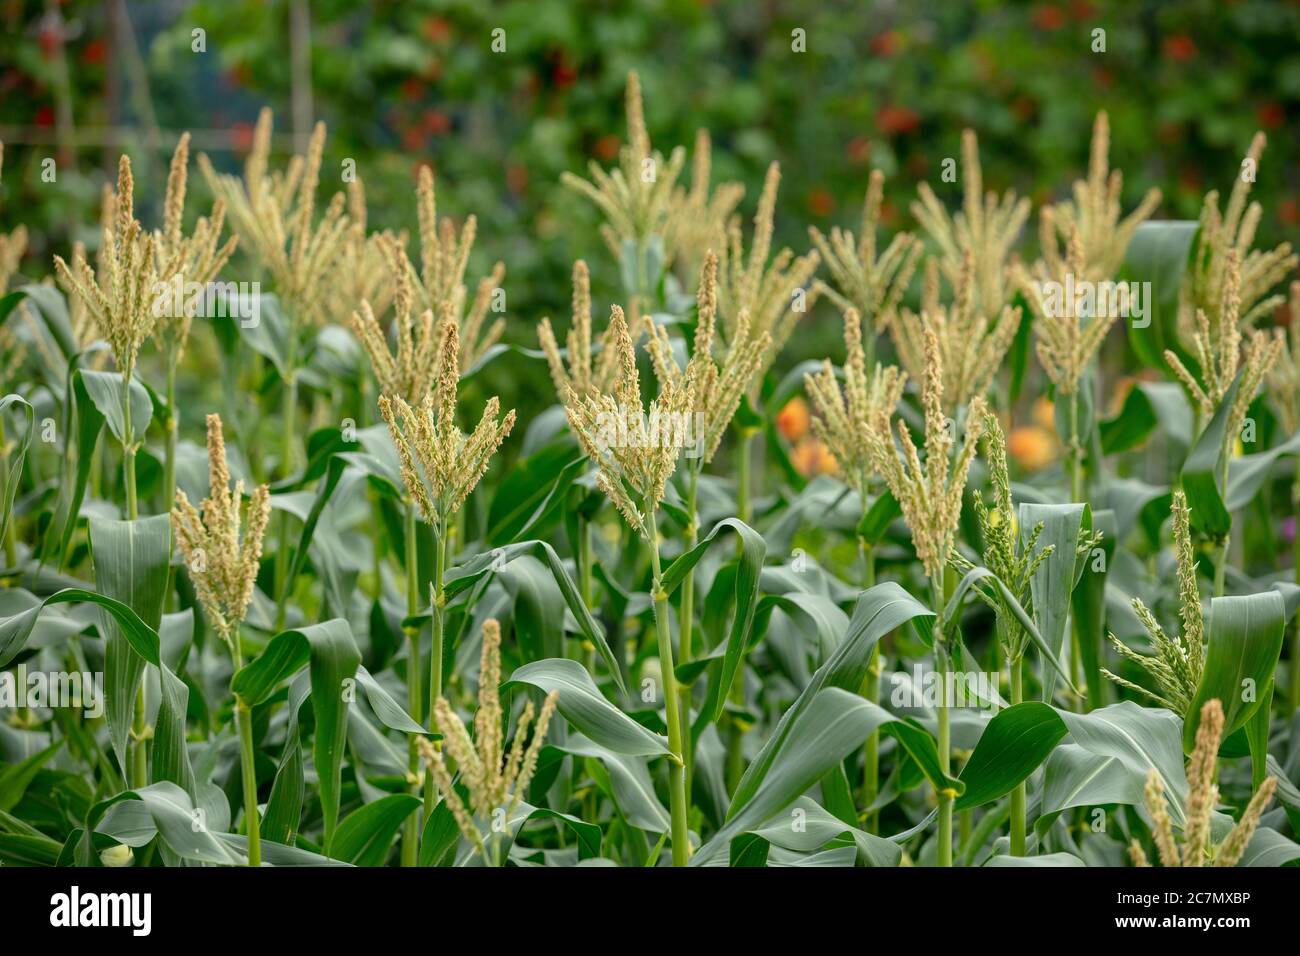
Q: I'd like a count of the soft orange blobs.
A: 4